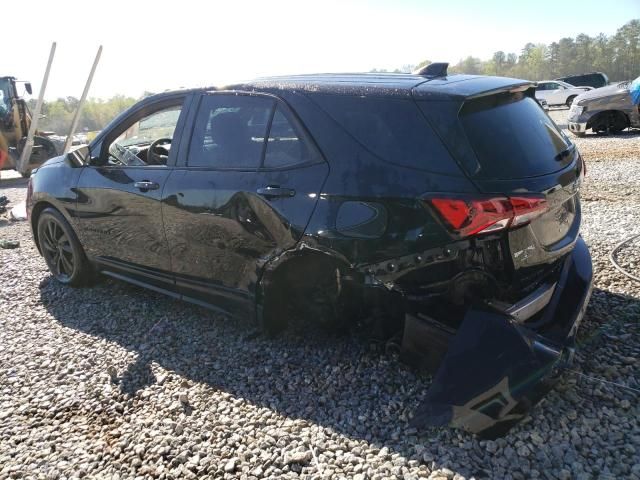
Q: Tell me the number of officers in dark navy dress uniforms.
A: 0